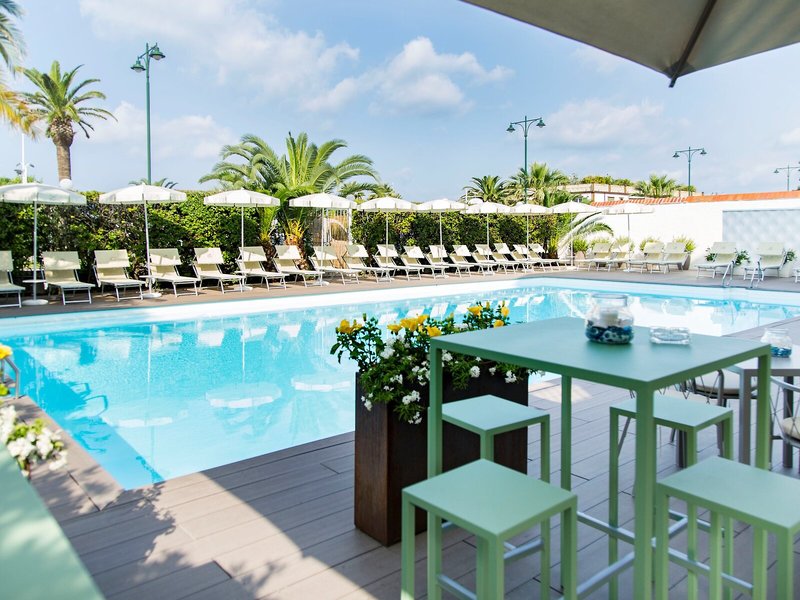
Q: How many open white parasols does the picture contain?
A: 10